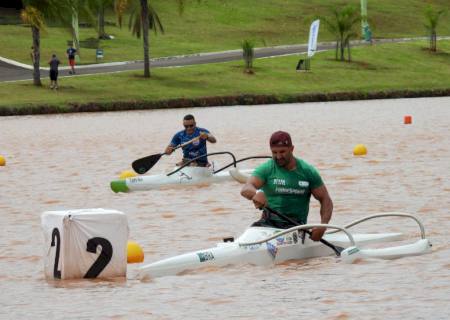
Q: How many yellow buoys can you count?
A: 4